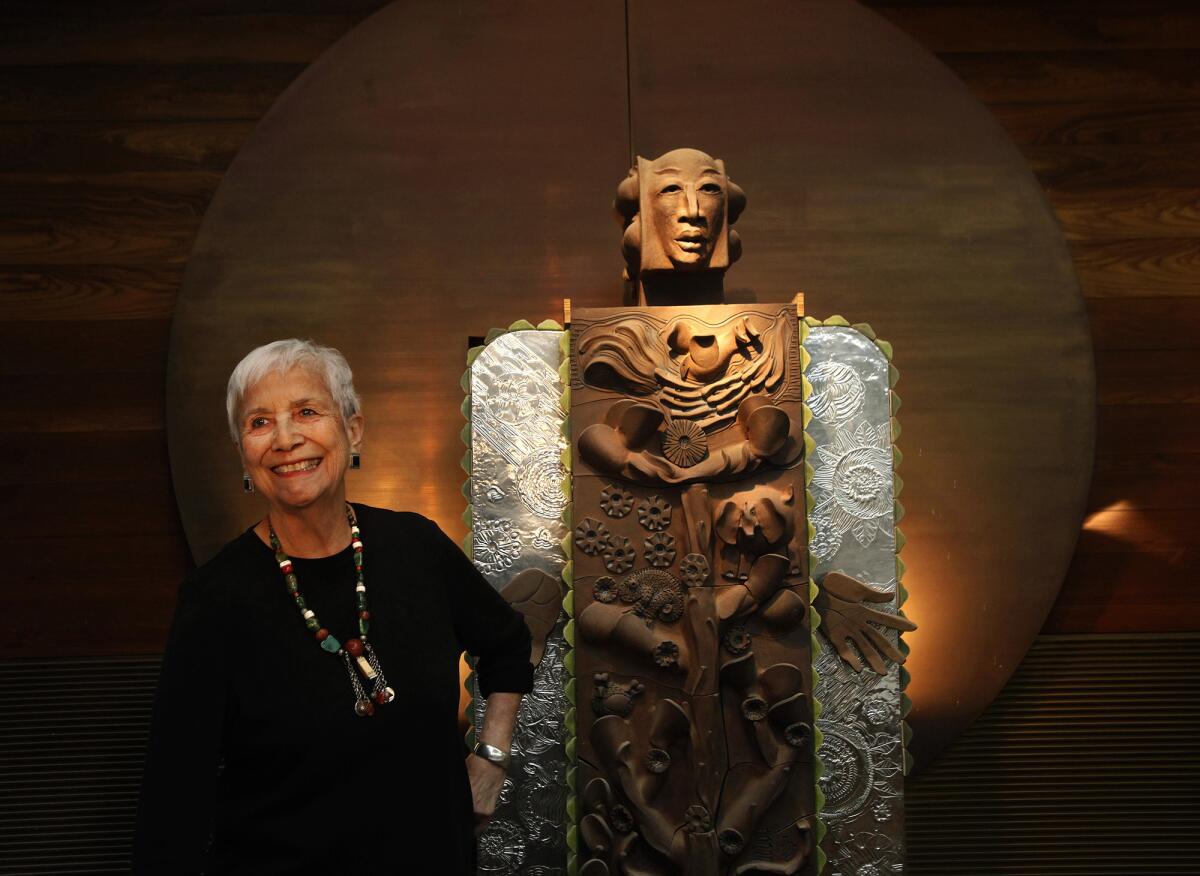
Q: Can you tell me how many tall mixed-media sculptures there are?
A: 1